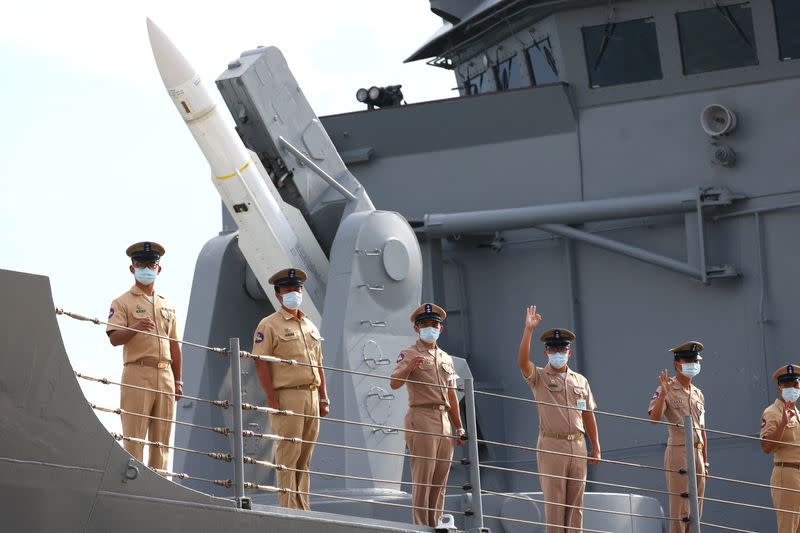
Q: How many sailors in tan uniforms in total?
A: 6